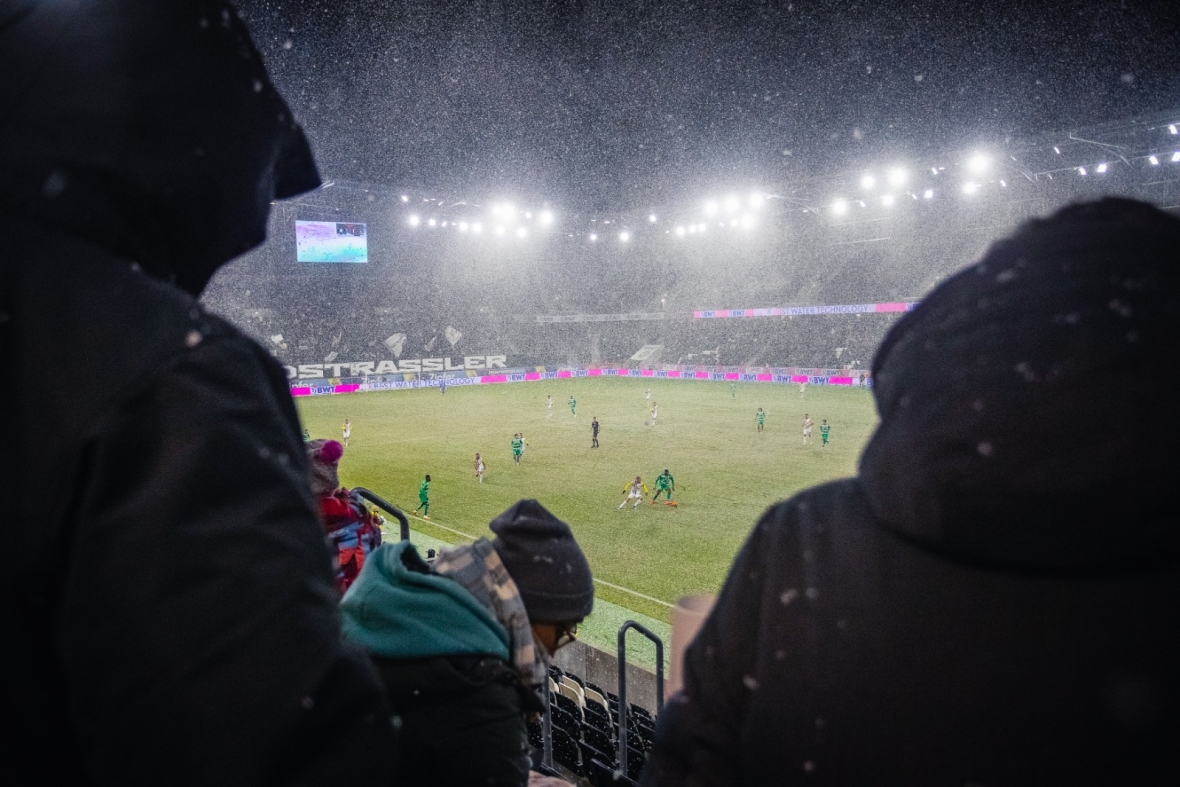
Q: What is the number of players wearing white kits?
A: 9